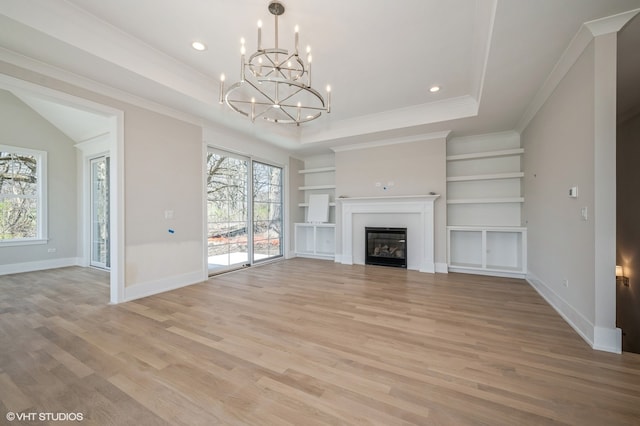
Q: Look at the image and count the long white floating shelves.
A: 6